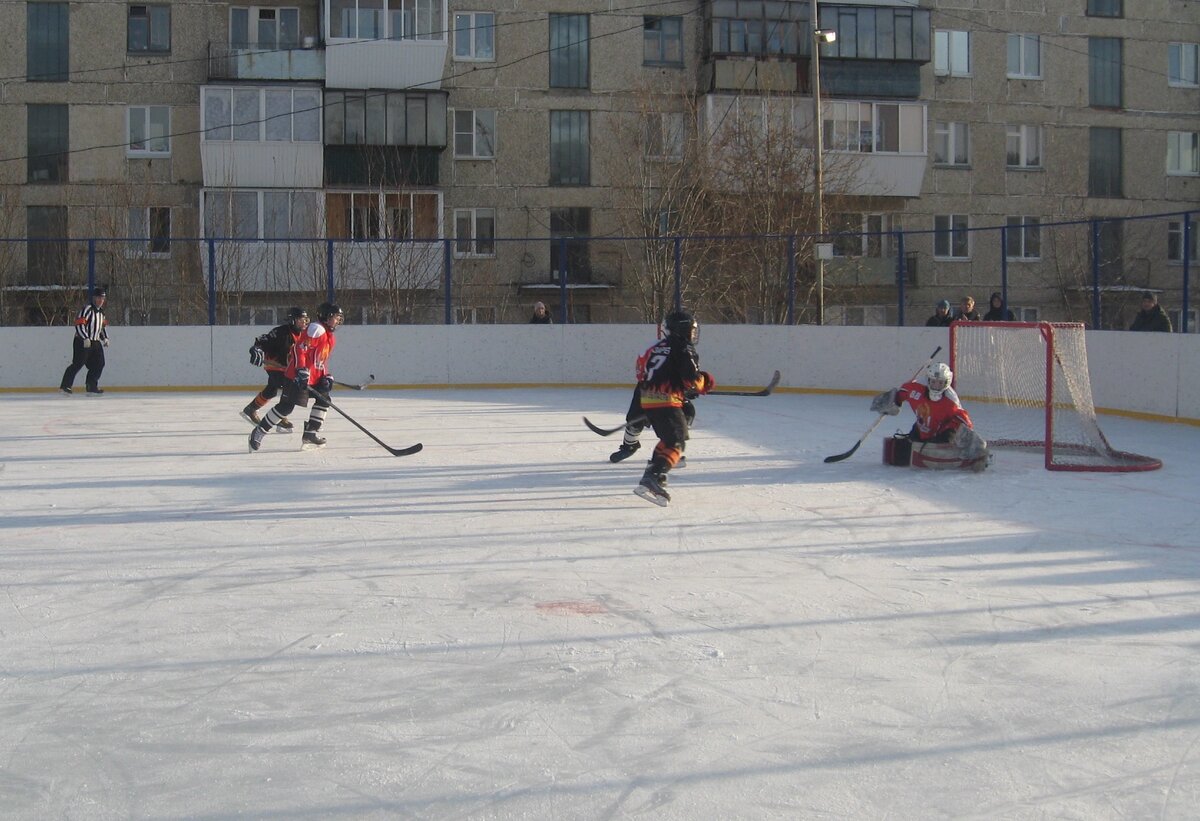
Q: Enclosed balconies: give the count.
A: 9